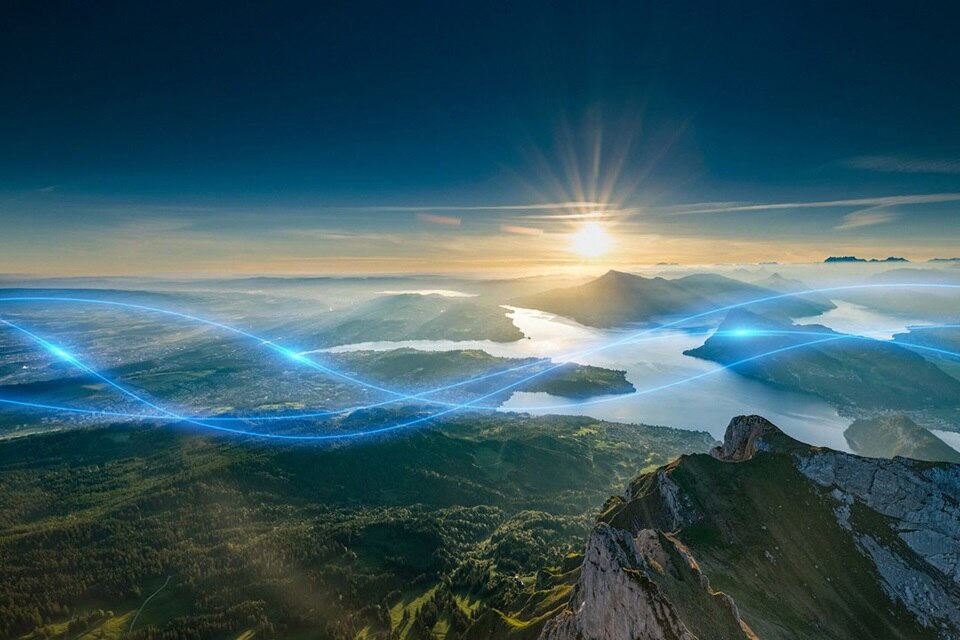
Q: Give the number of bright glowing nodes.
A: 3